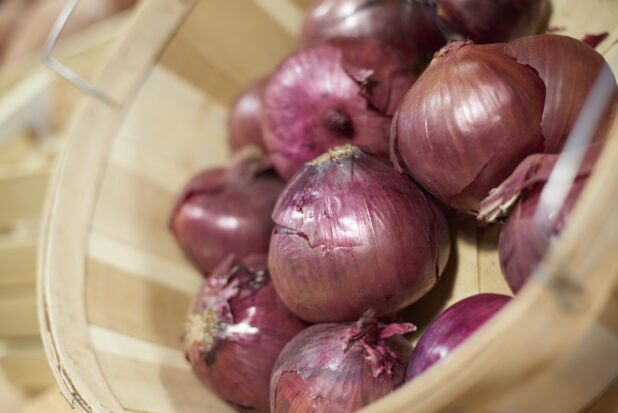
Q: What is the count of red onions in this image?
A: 11